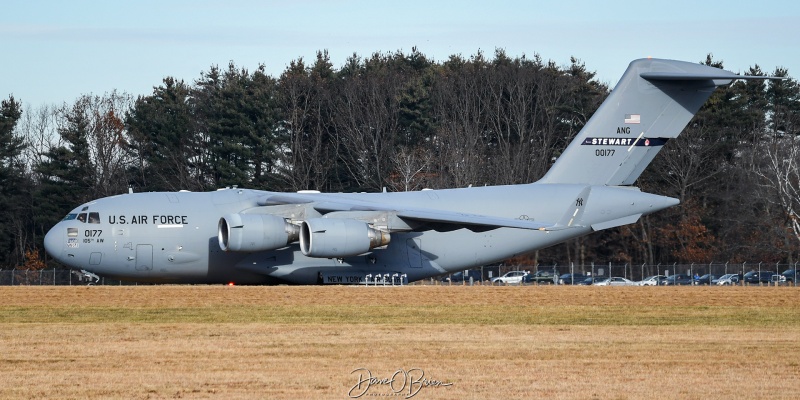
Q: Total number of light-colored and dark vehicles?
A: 12